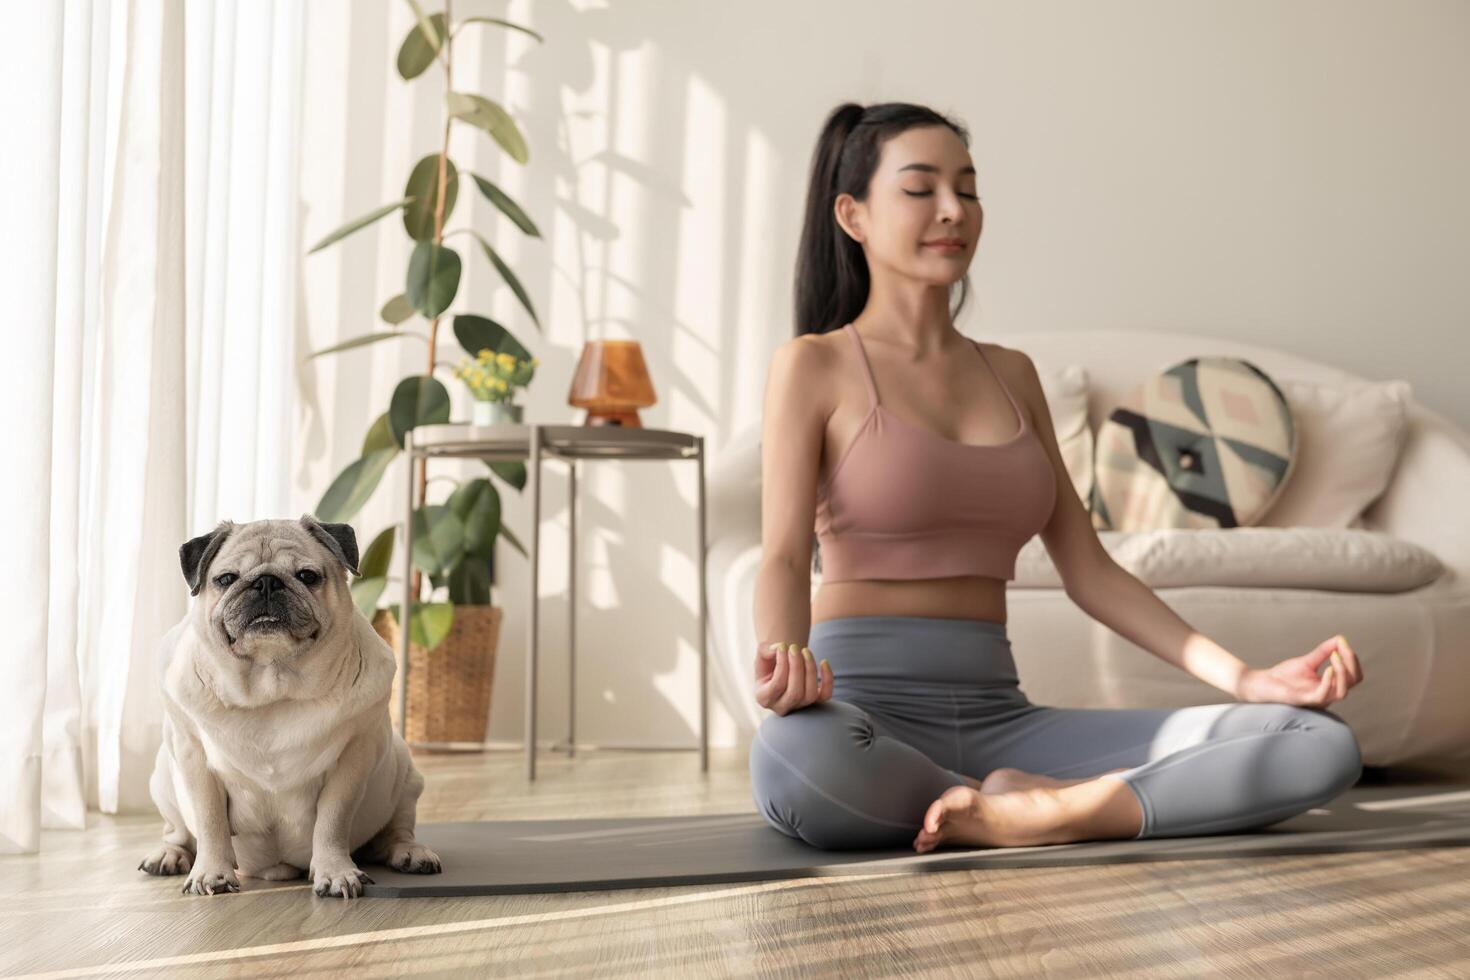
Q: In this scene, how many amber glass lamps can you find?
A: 1